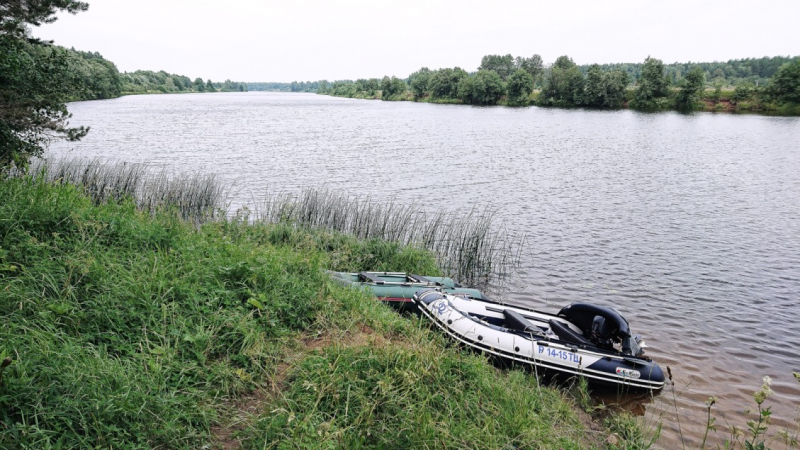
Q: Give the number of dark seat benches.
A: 4